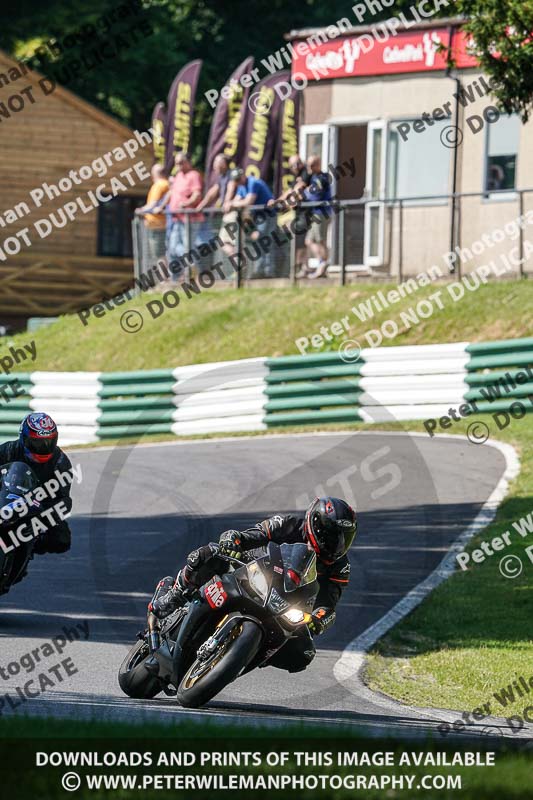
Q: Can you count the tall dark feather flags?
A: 5